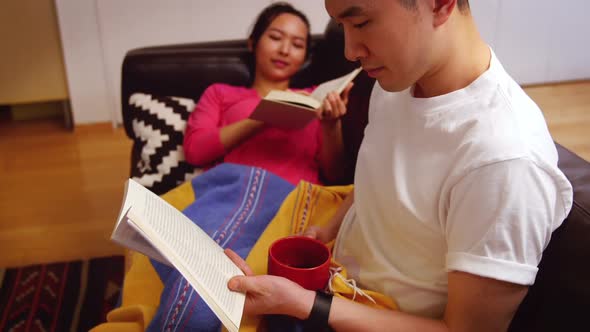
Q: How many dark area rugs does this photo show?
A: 1